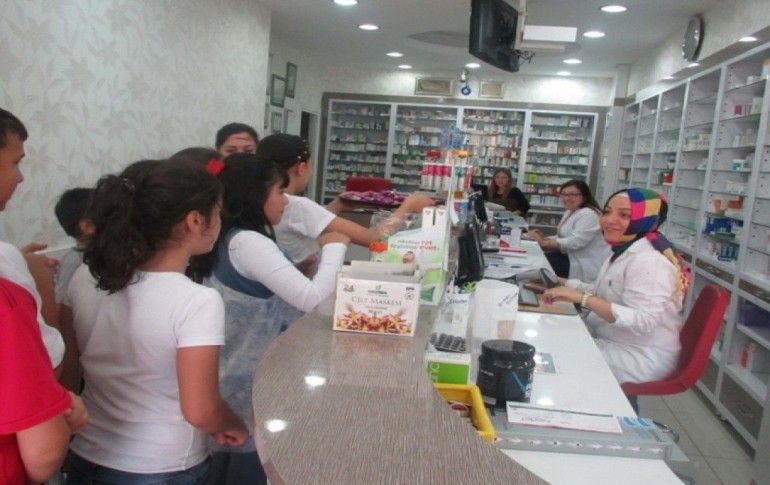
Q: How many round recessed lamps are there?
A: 12